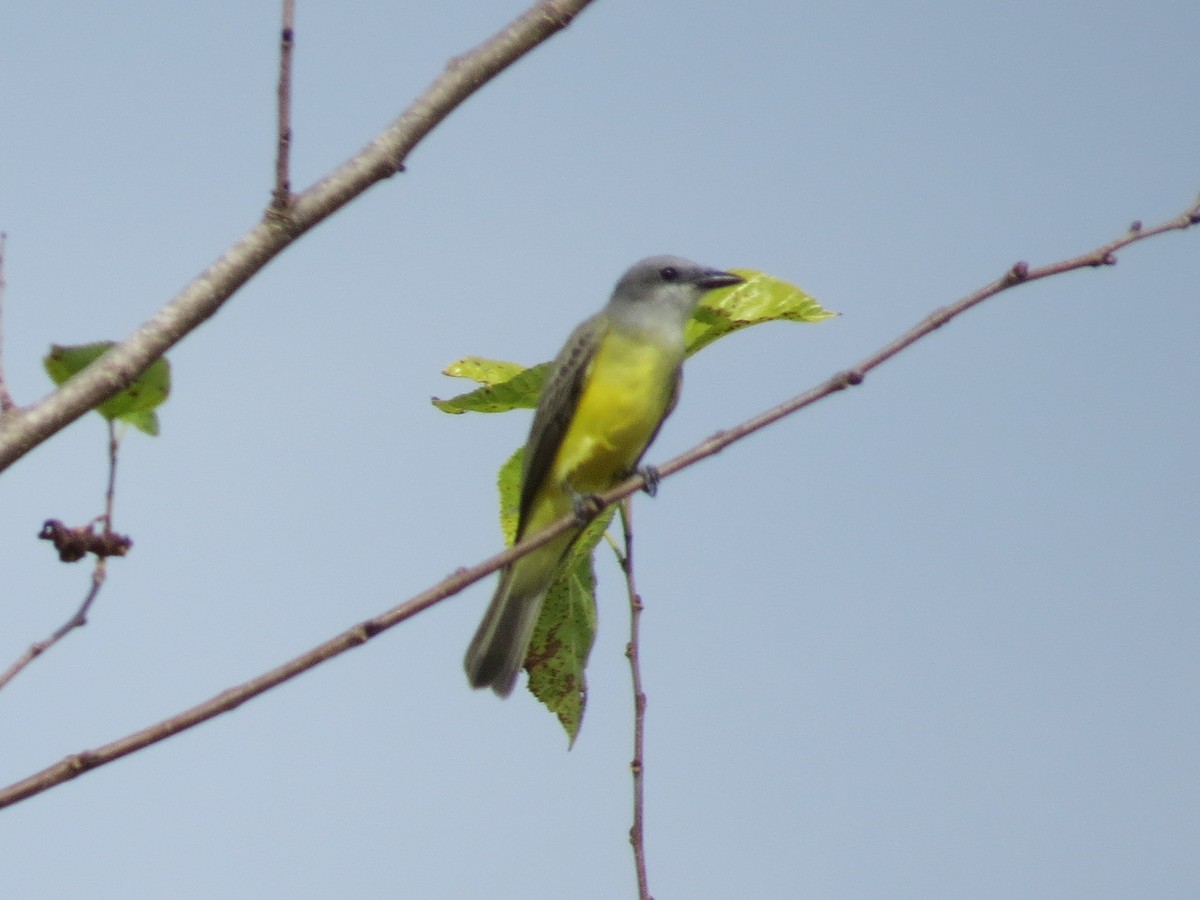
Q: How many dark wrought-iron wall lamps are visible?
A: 0